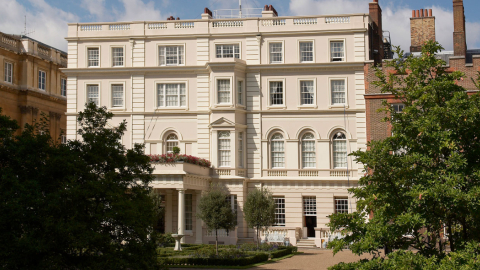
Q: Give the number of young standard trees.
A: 2